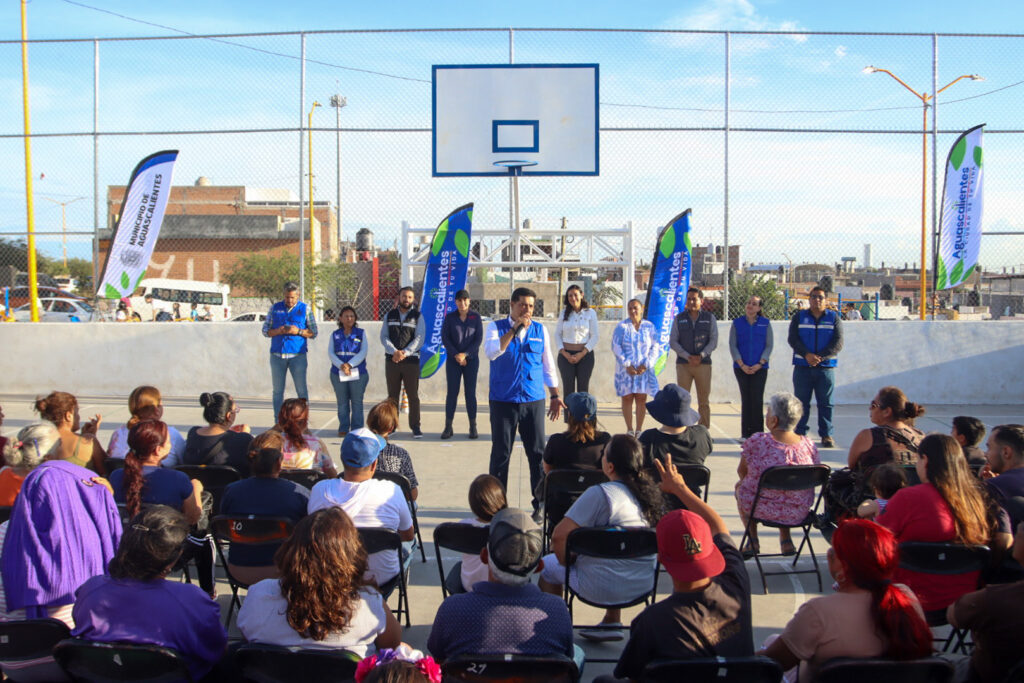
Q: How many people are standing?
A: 10